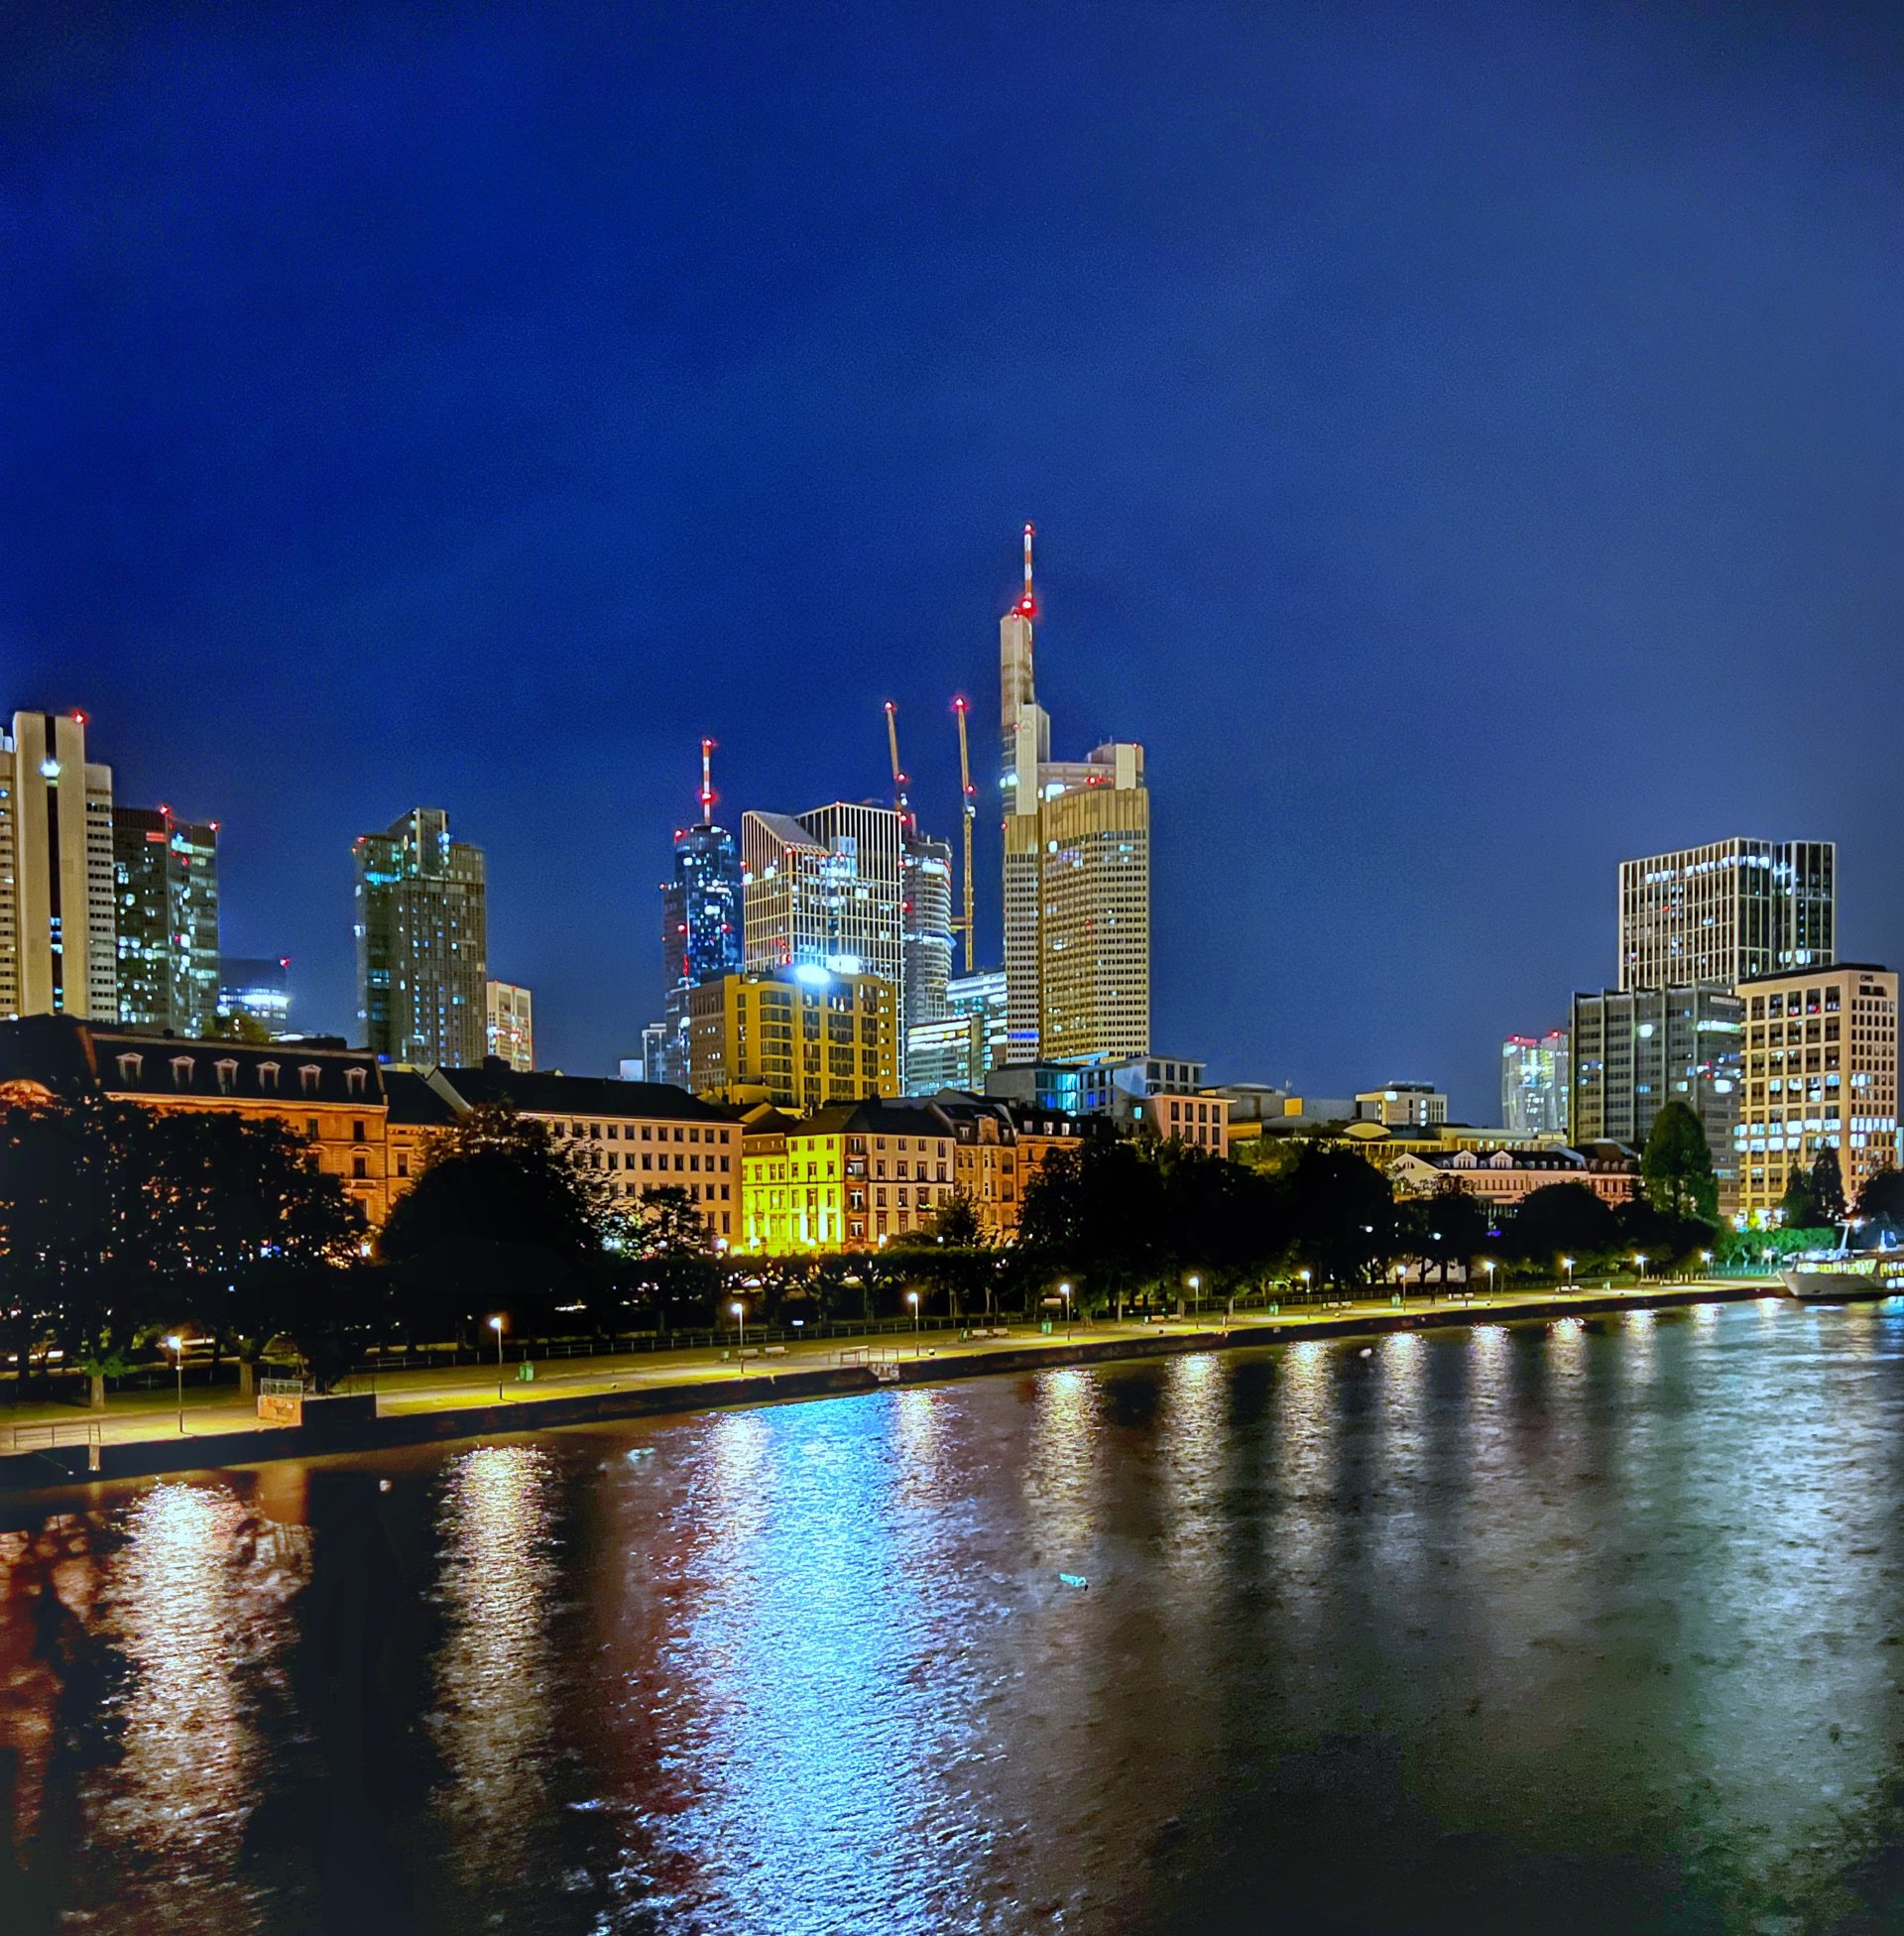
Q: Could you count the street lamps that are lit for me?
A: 13